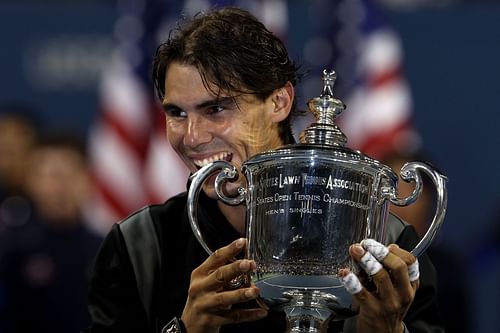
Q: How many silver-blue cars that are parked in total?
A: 0